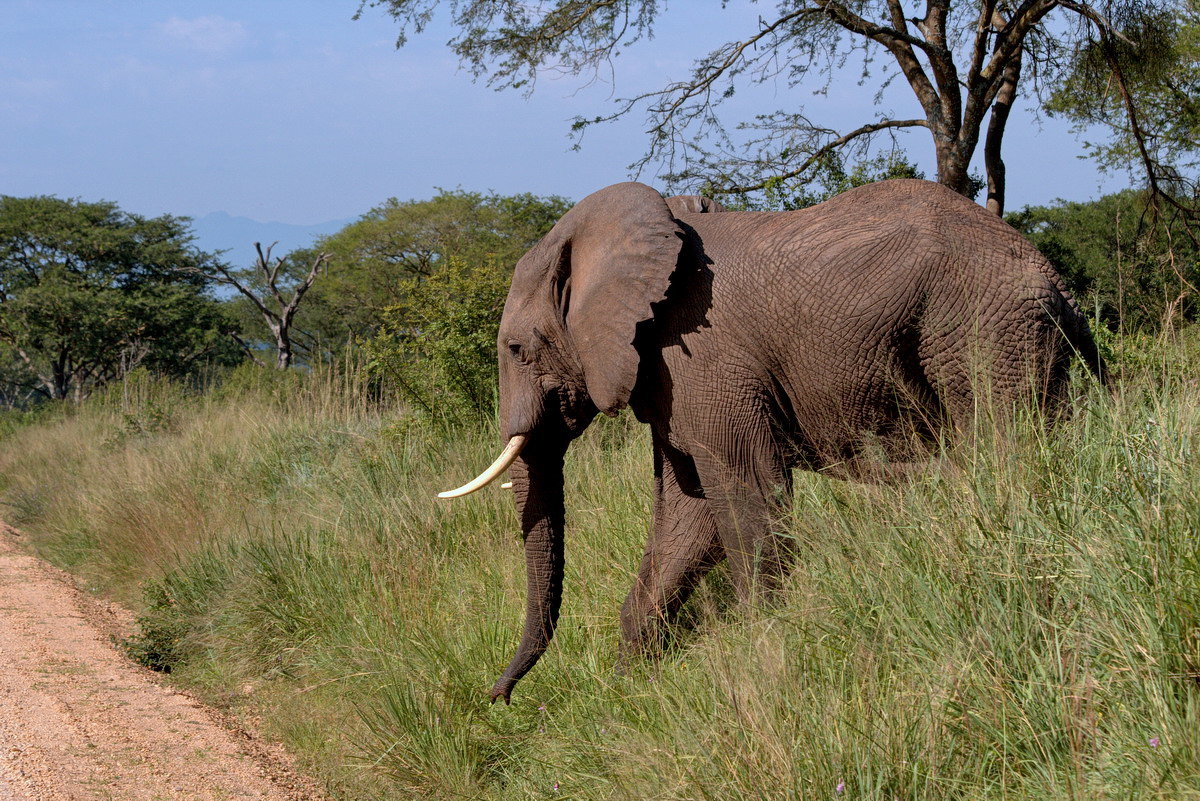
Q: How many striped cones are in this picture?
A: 0